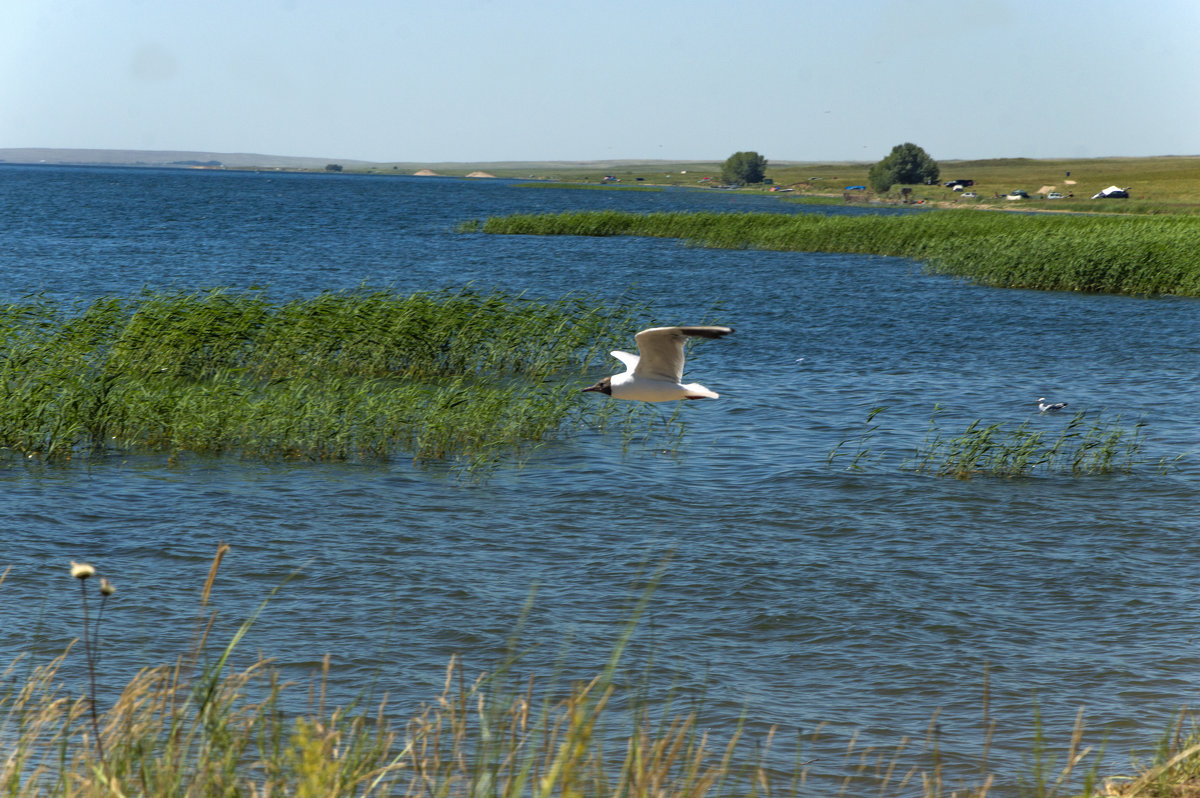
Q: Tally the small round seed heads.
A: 2